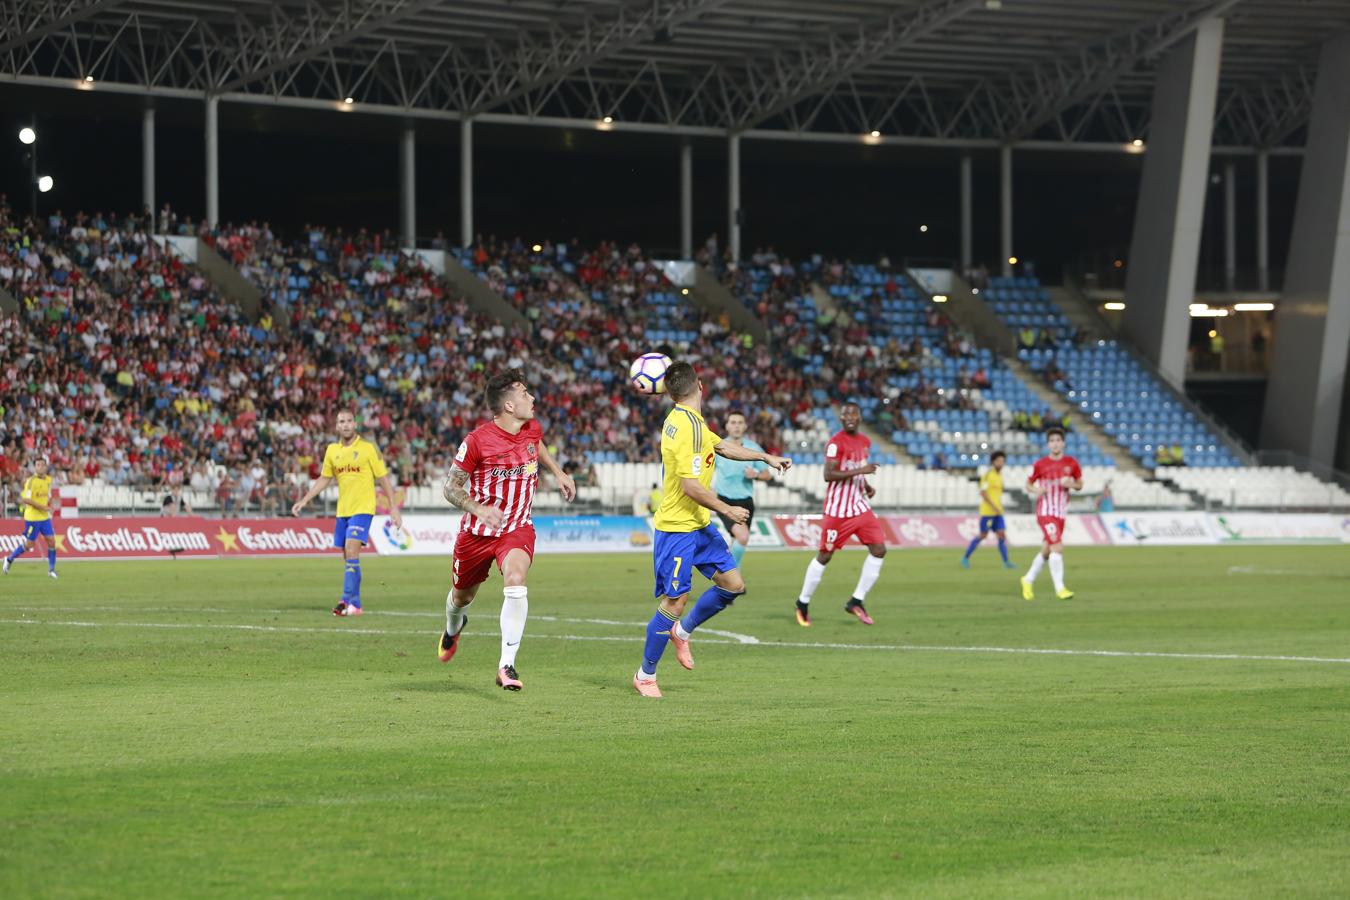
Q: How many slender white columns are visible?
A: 10